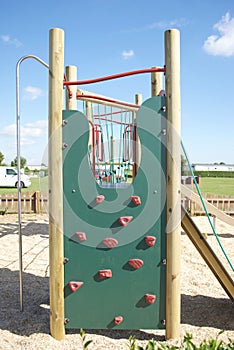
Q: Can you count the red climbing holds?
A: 11